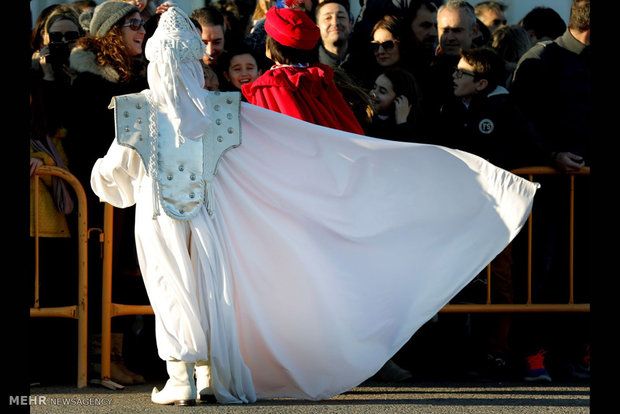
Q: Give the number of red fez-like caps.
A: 1